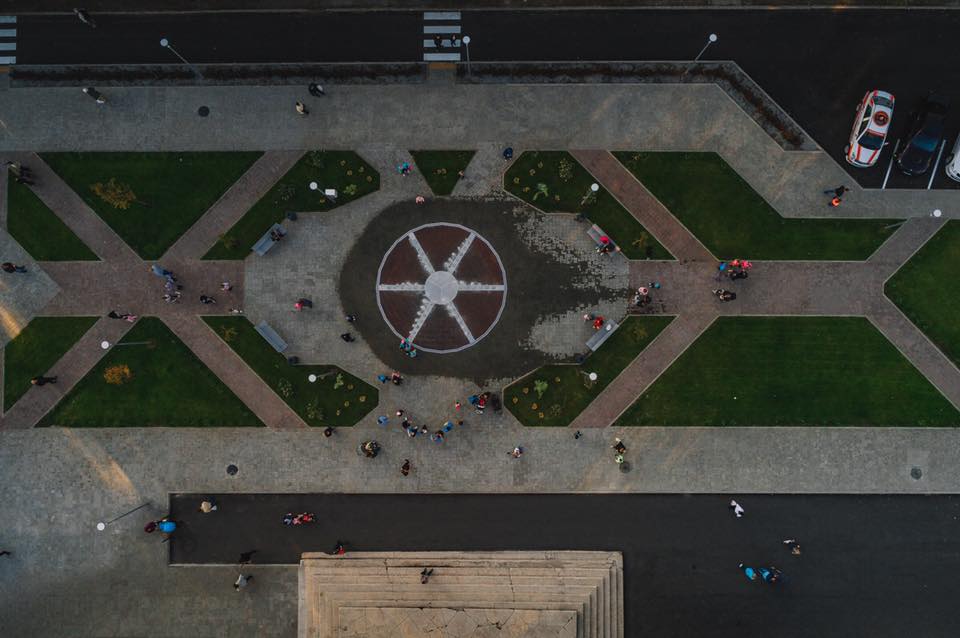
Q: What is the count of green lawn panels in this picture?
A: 12